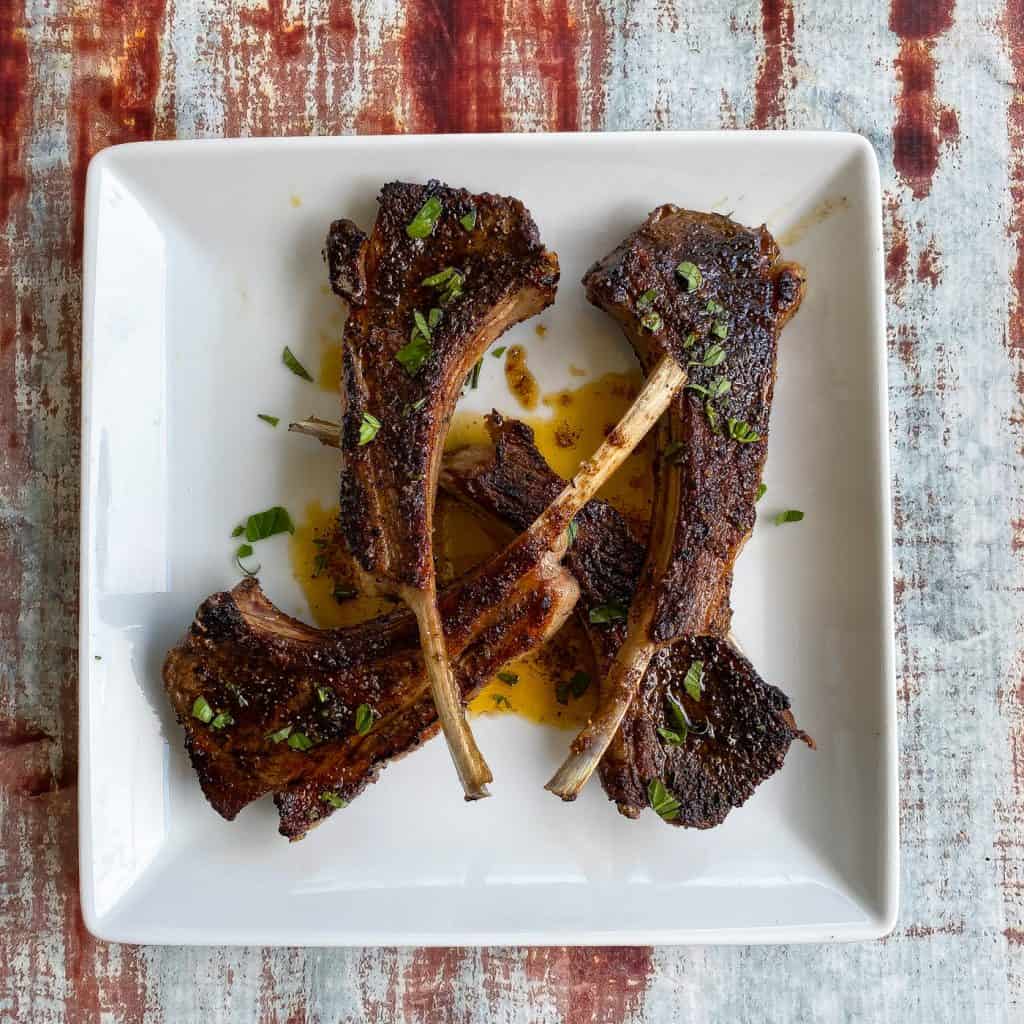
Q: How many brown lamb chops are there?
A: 4